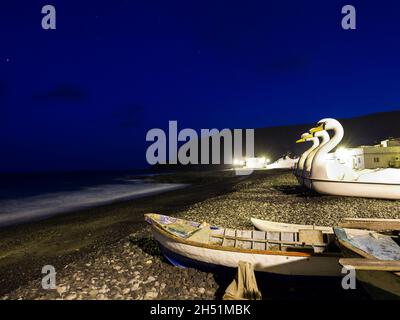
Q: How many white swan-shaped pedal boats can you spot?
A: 3